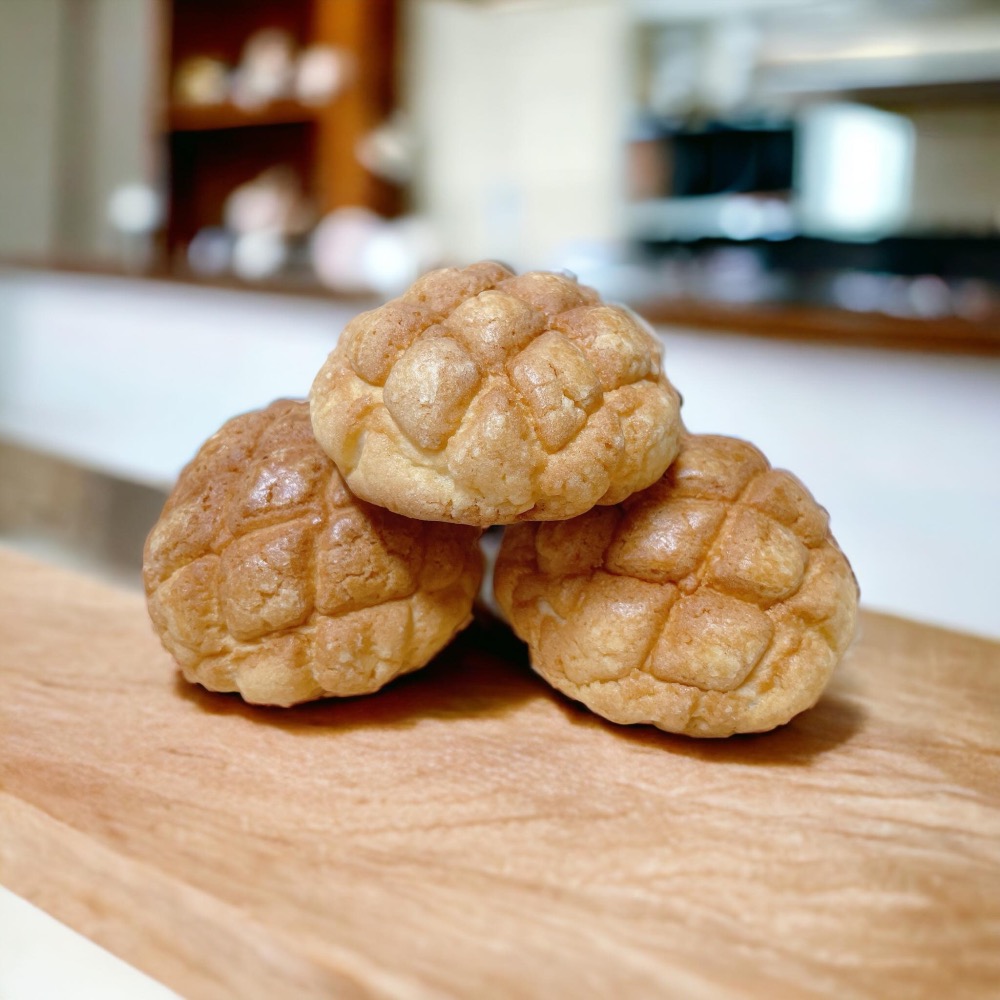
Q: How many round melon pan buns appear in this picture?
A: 3